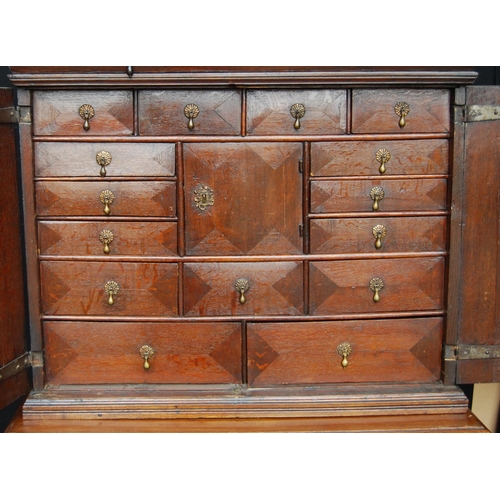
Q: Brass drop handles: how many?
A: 15